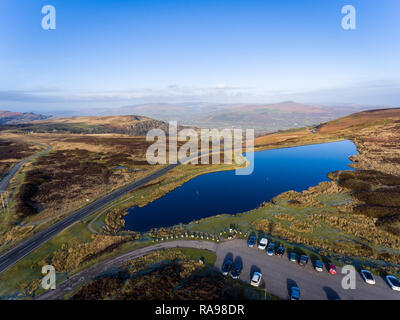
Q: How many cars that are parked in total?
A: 14